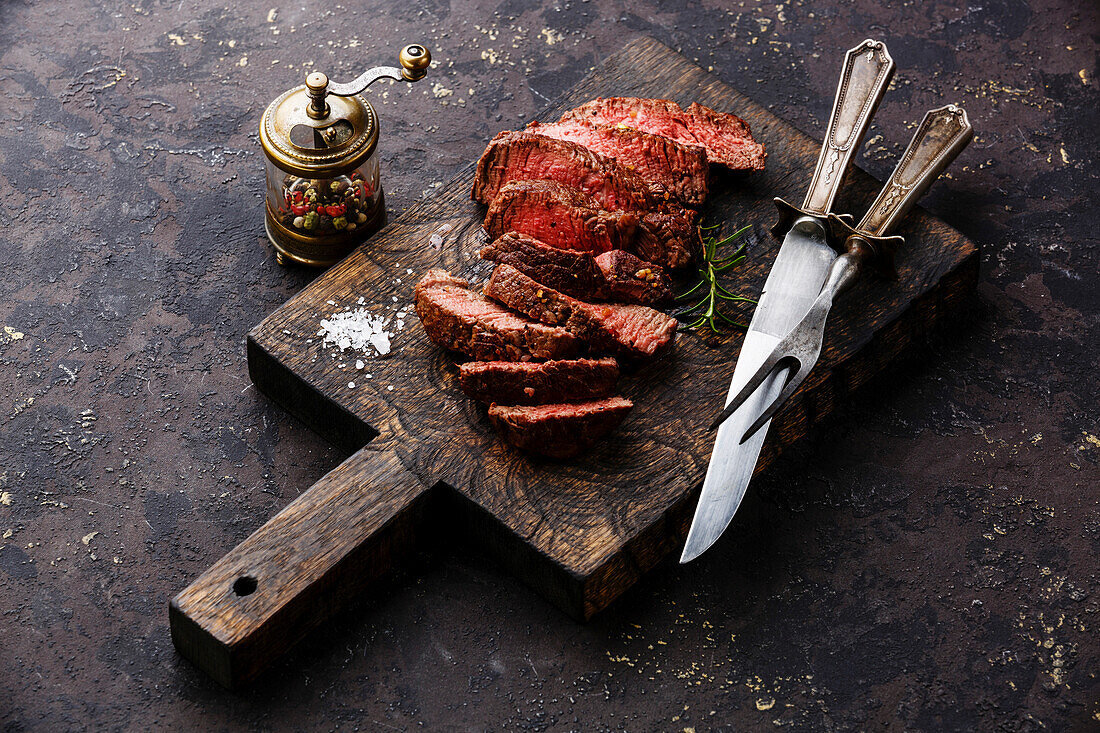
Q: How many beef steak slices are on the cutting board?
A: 9